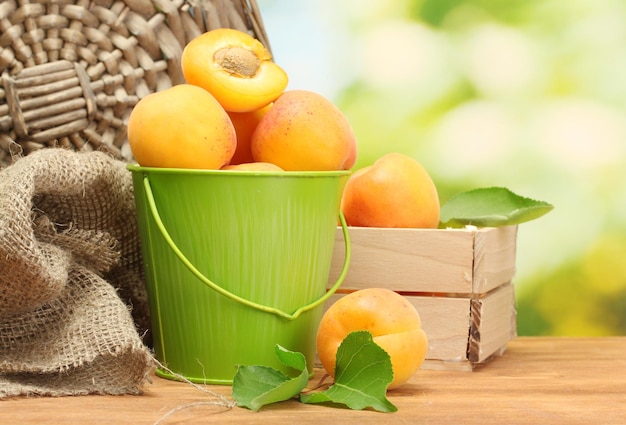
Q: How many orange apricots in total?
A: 7